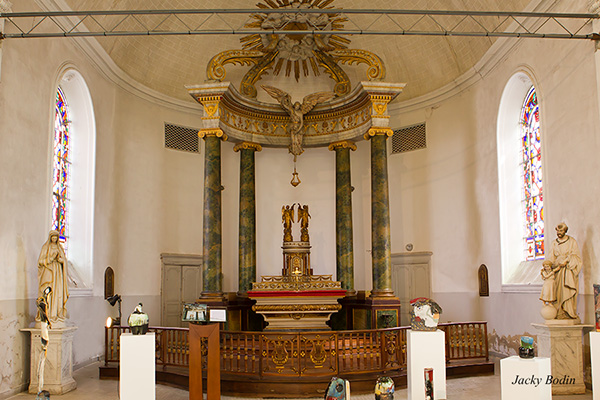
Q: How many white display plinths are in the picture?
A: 4